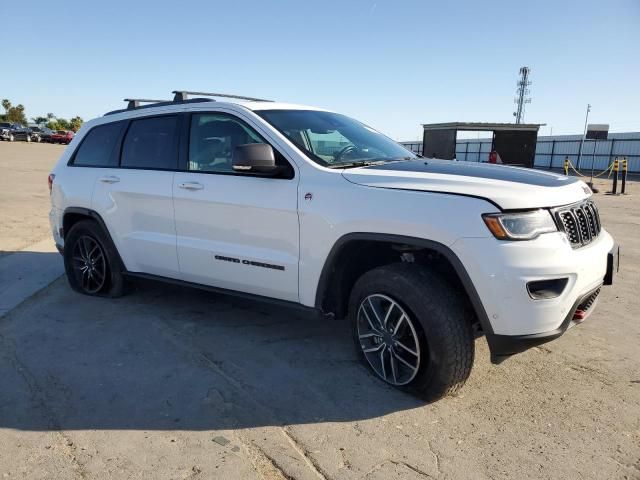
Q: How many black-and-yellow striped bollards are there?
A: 3